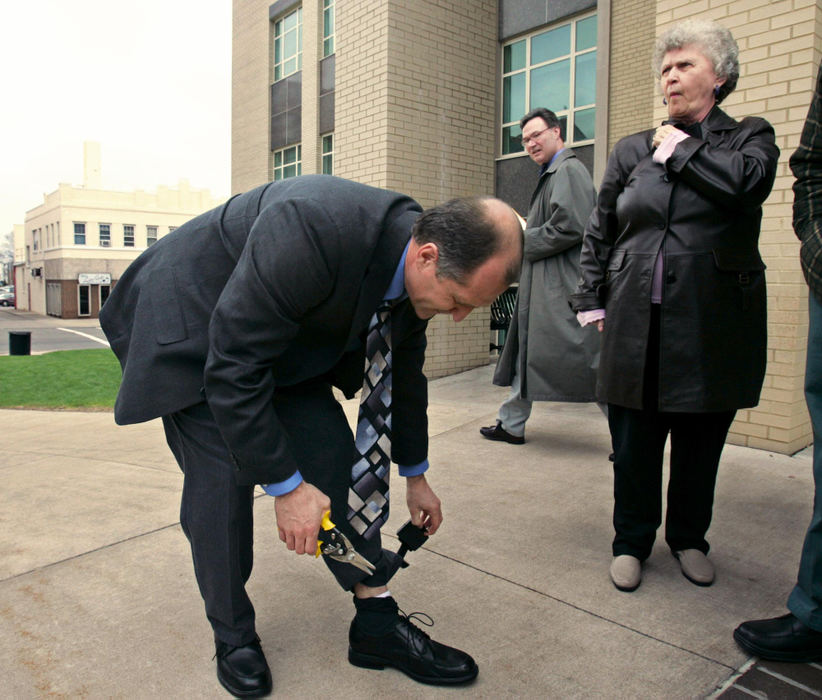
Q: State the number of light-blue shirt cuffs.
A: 2